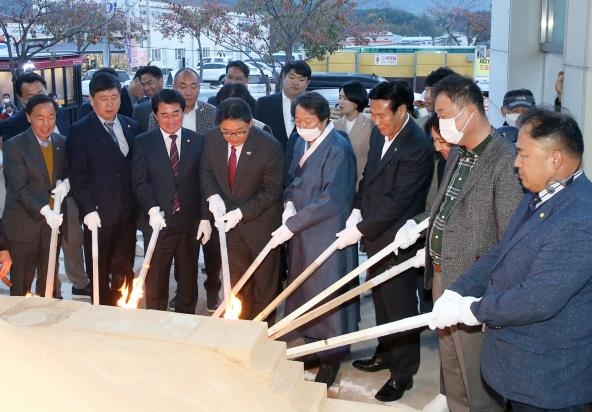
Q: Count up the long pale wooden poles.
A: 9